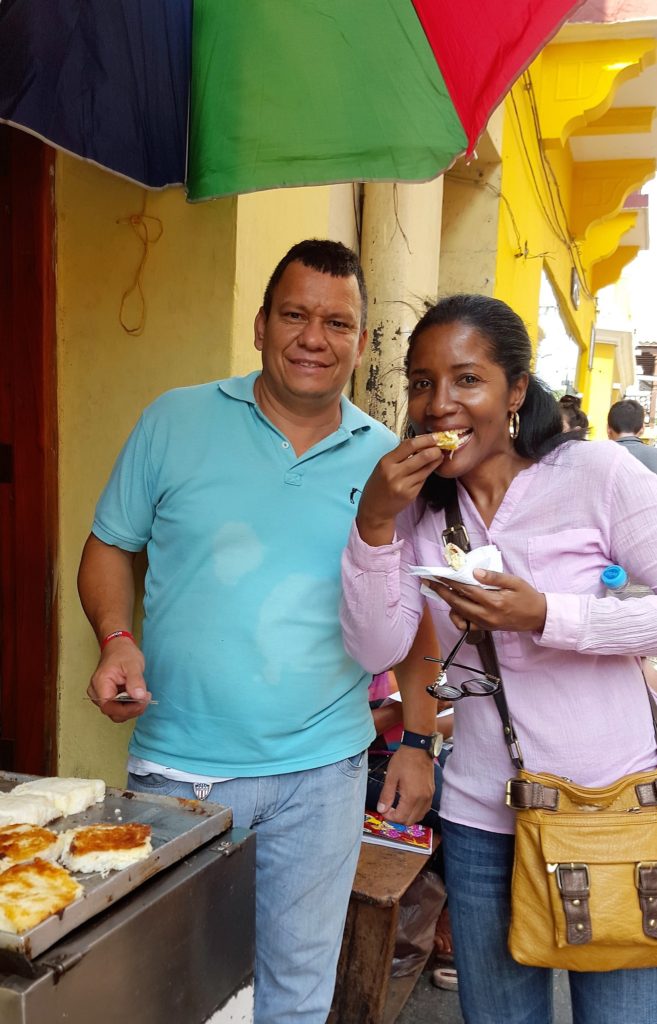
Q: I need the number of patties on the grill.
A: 5